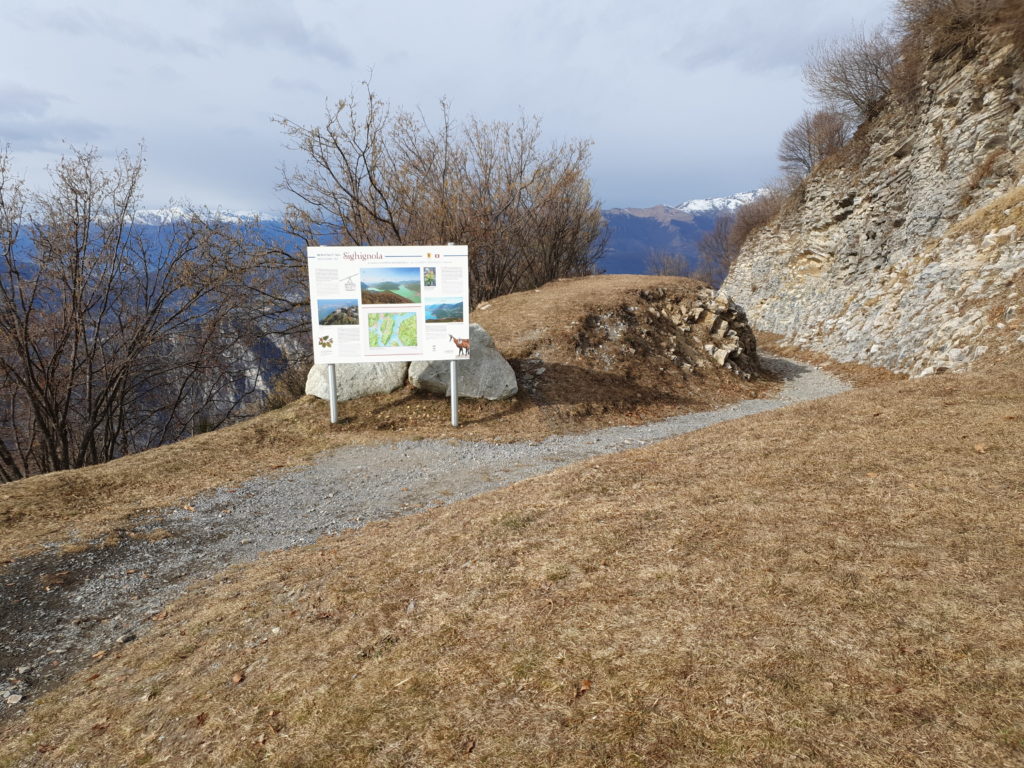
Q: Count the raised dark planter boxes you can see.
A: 0